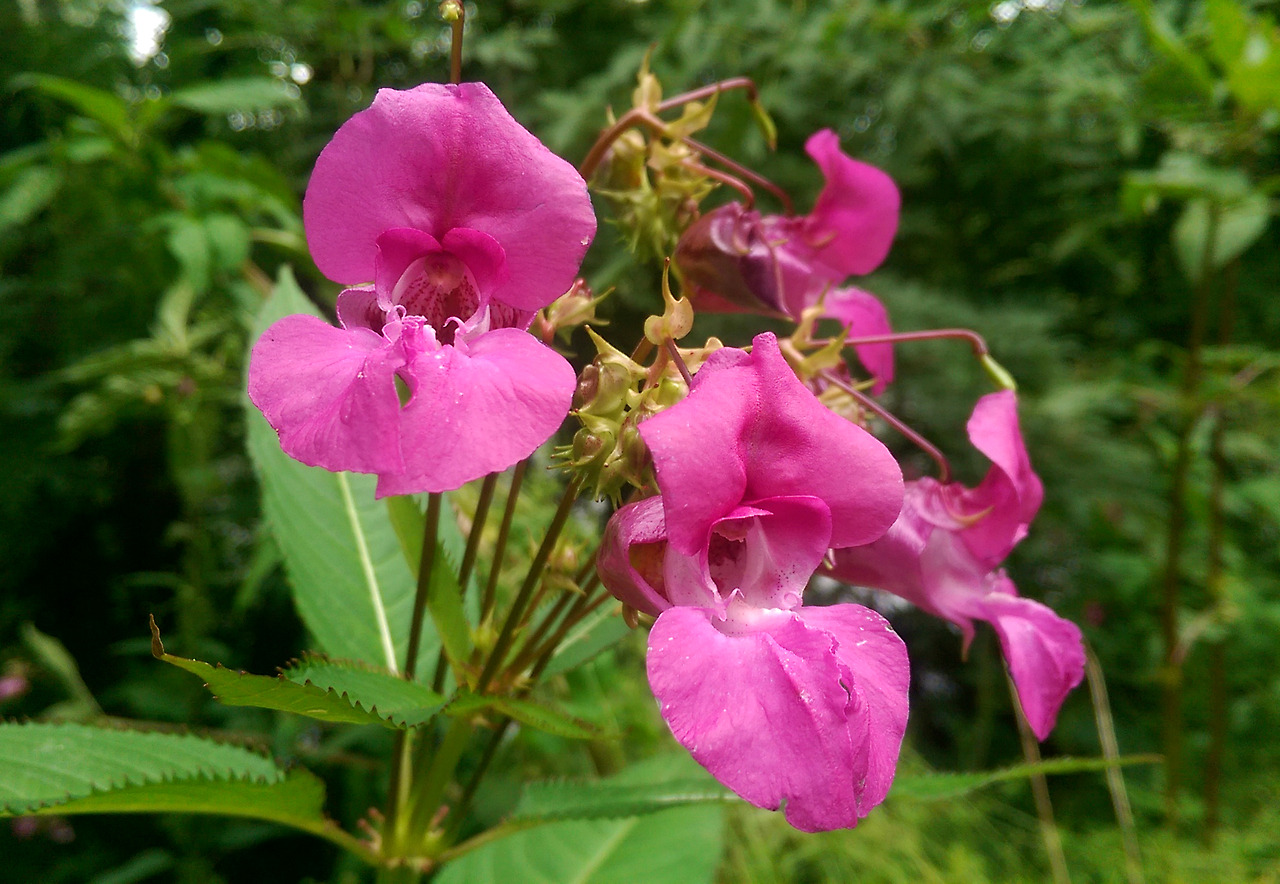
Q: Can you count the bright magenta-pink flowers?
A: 4